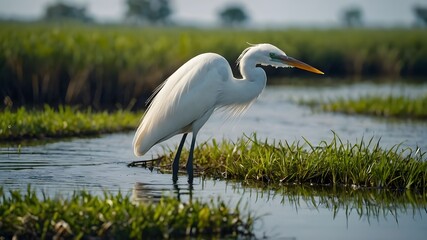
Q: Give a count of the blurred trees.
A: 5